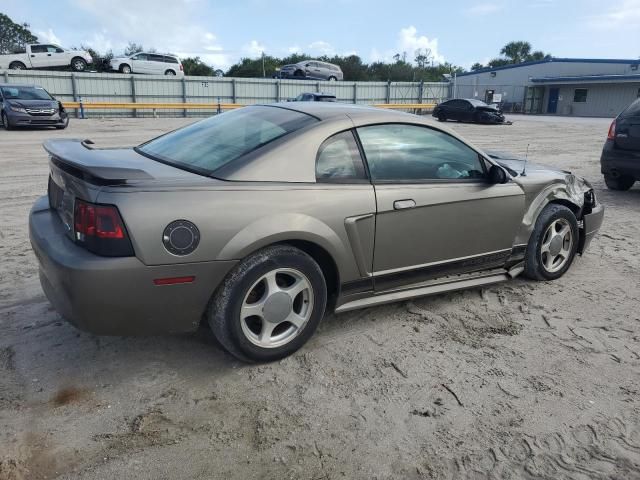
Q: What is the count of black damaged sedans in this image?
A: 1